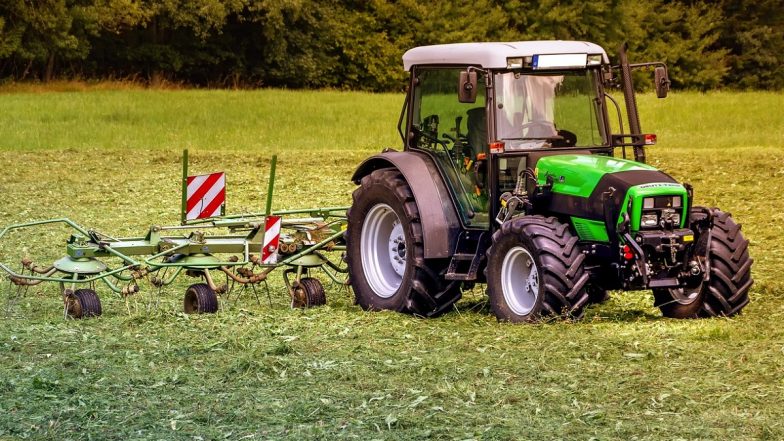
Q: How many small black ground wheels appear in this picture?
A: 3